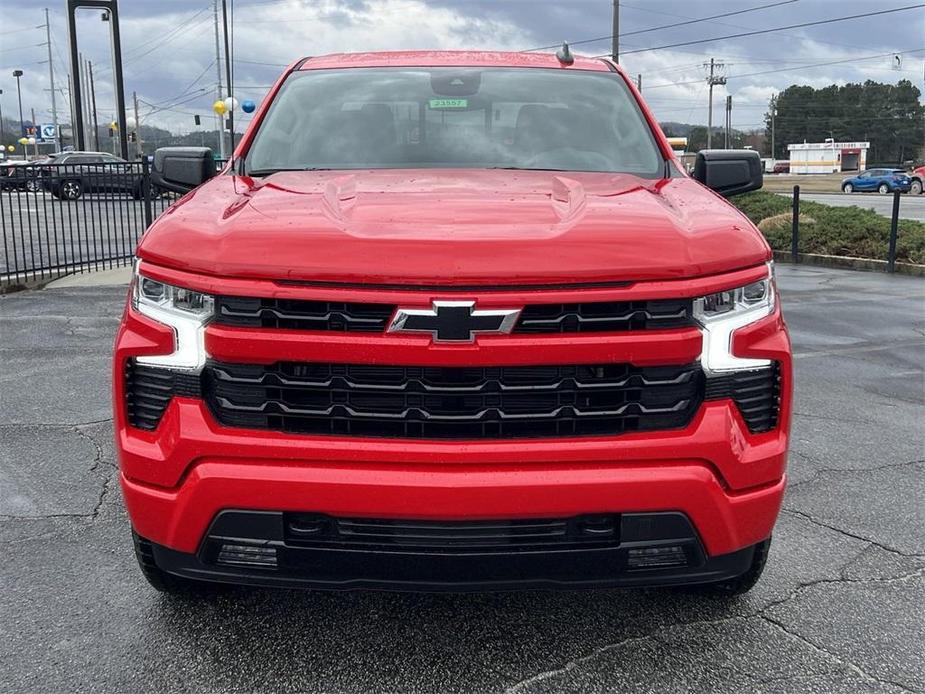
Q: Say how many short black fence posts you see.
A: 2